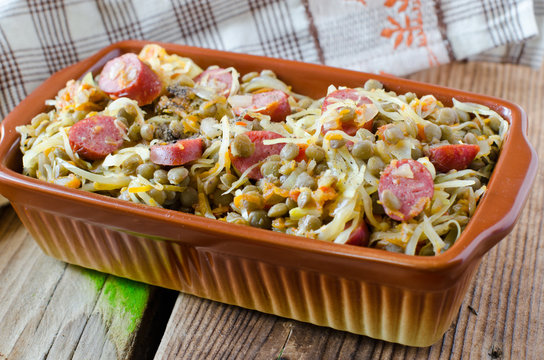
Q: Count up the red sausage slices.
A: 10